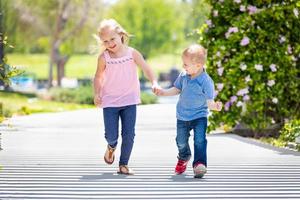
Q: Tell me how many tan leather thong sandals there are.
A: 2